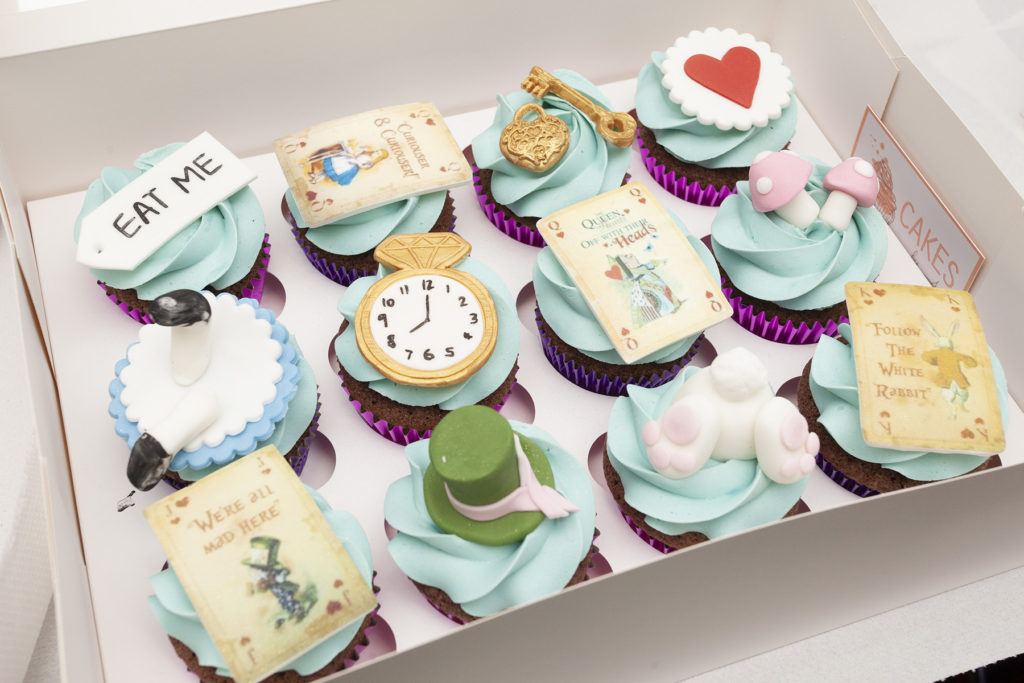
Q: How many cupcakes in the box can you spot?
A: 12